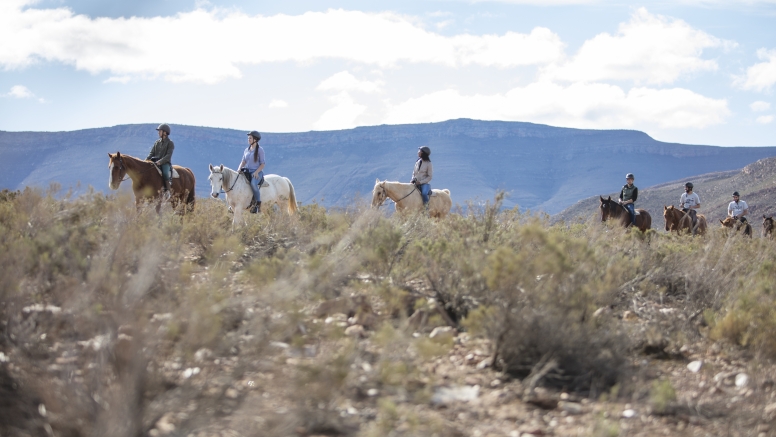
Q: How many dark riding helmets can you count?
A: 6